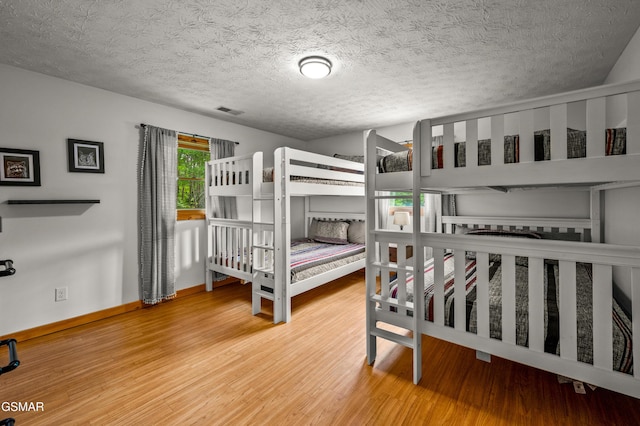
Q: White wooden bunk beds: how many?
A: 2